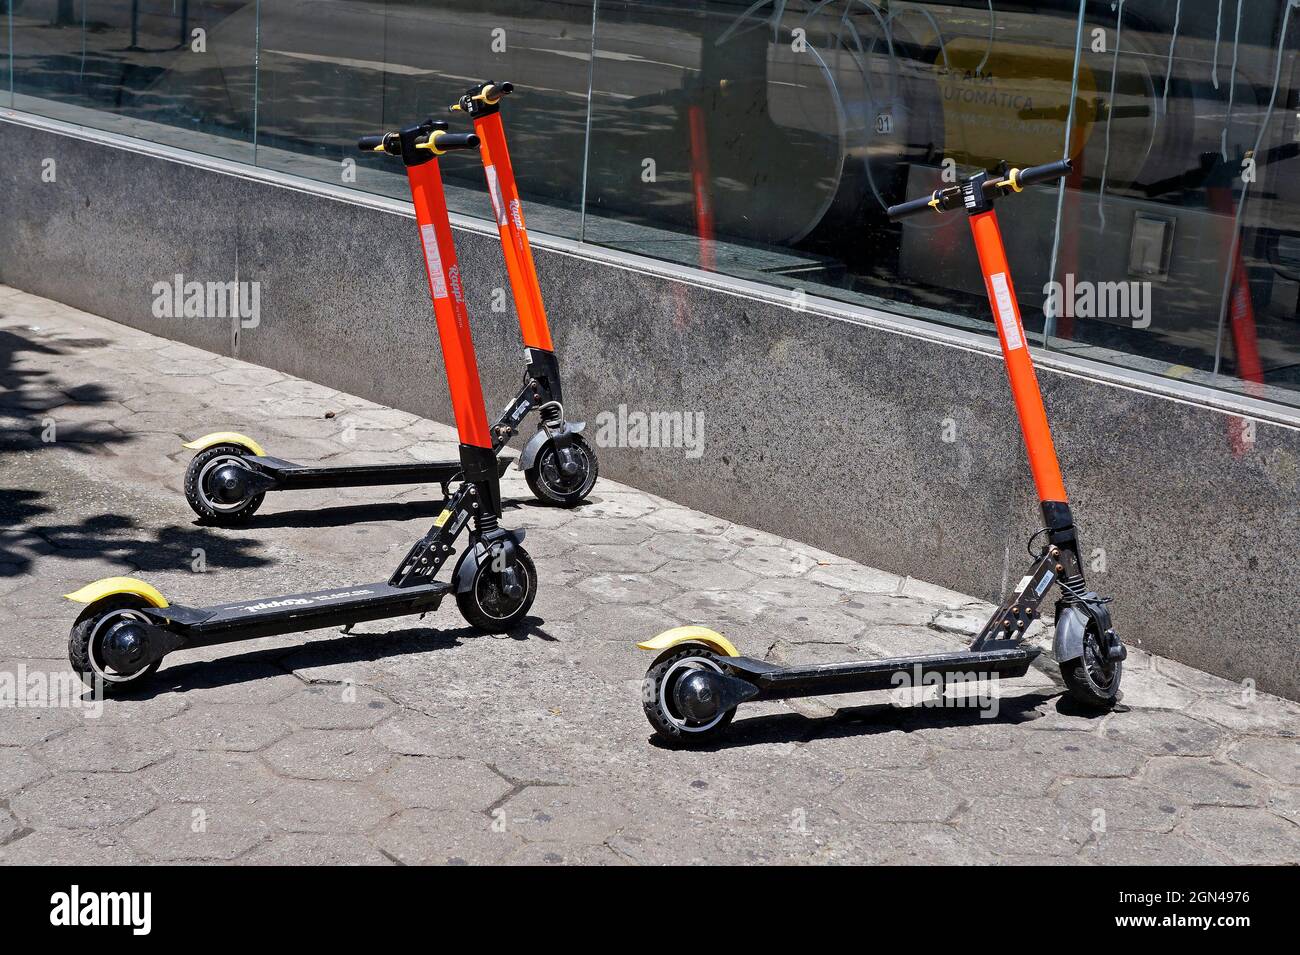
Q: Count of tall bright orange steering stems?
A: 3